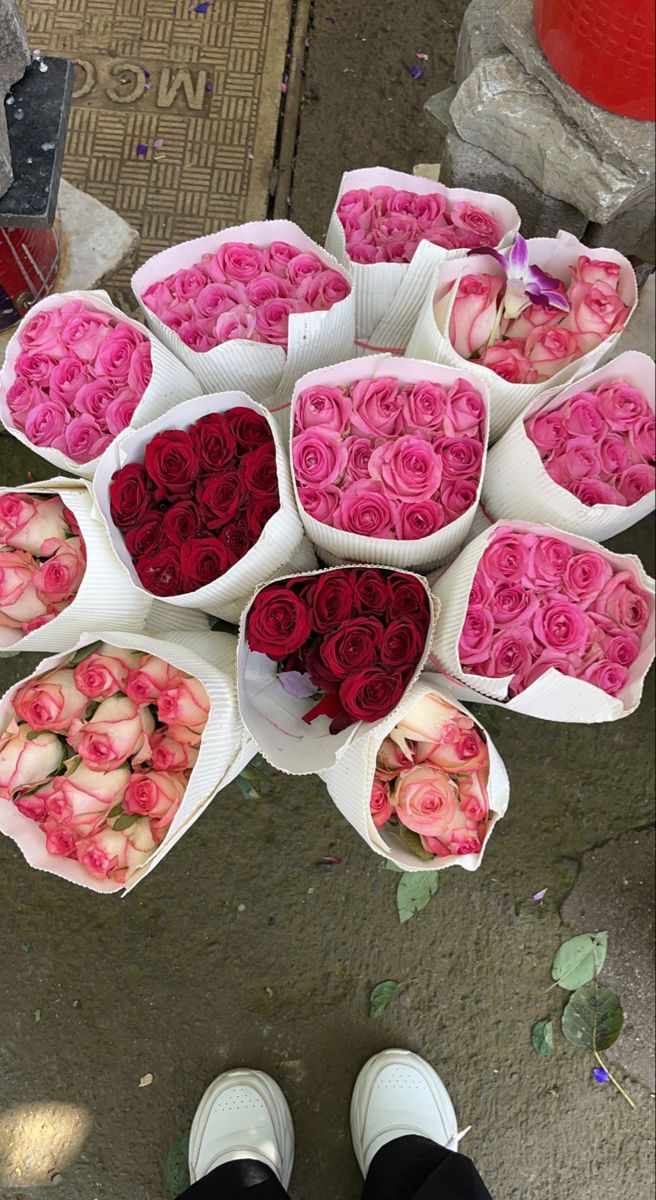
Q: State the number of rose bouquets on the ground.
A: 12